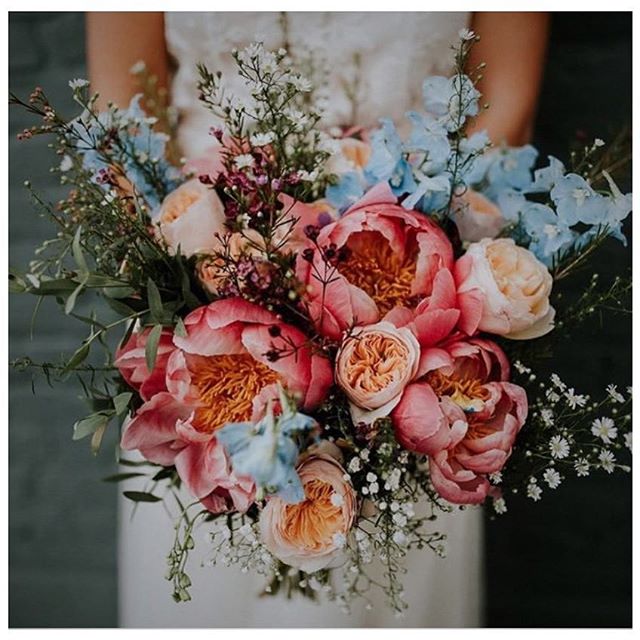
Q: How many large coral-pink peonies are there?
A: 3